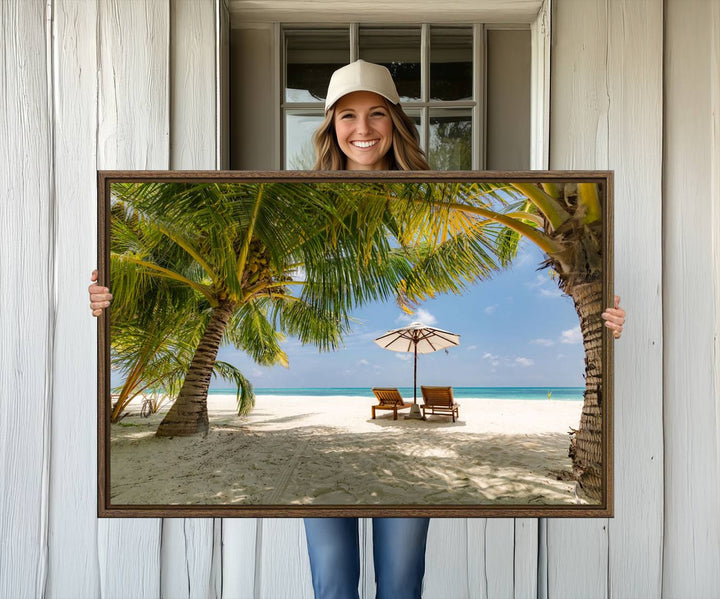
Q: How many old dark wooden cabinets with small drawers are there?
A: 0